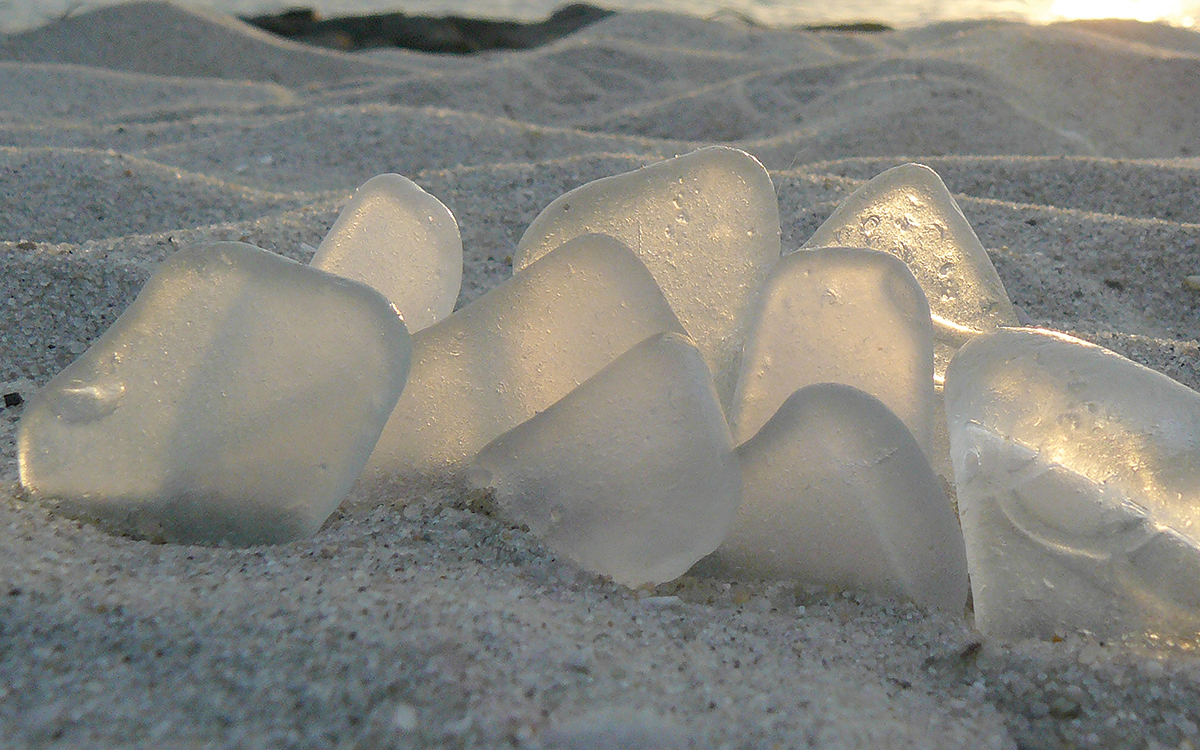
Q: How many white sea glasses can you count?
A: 9